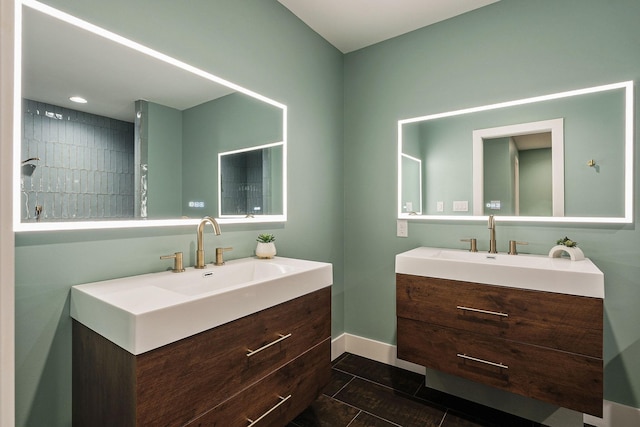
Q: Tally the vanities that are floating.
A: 2